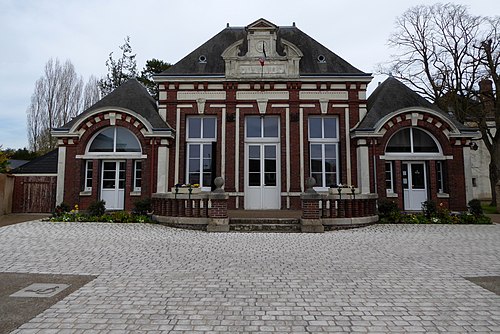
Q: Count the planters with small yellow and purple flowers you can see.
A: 2